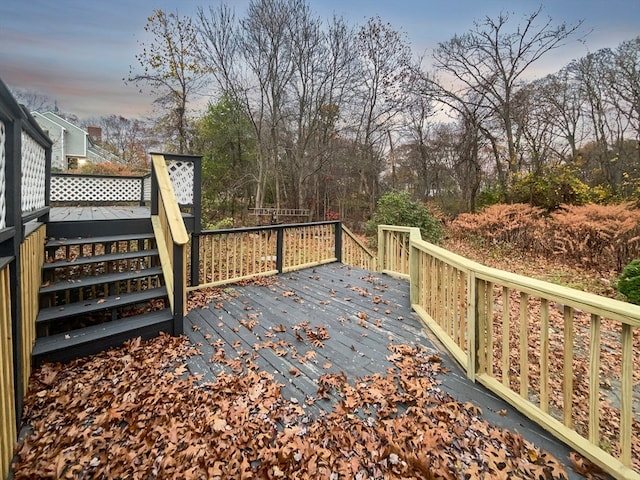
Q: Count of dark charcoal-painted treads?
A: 5